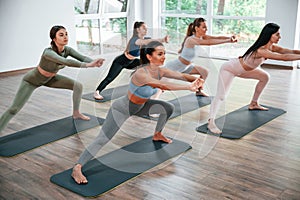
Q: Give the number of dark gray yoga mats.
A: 5